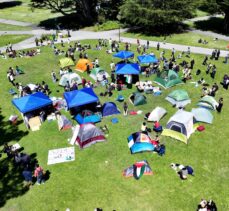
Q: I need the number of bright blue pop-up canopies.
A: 5